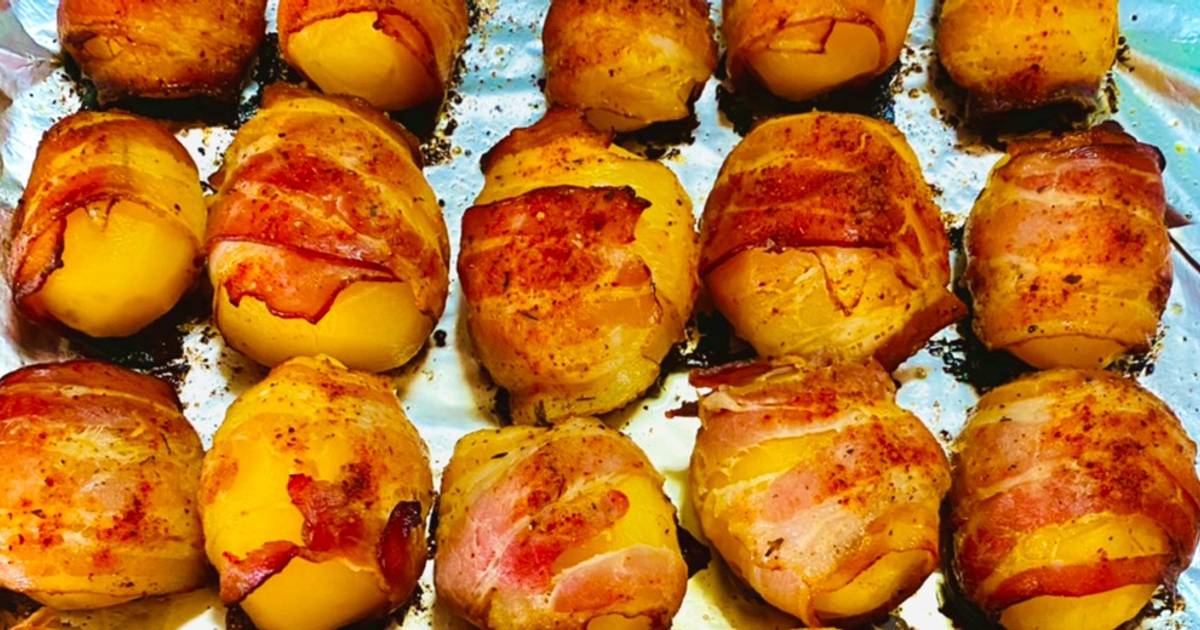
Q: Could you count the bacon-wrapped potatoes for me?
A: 15